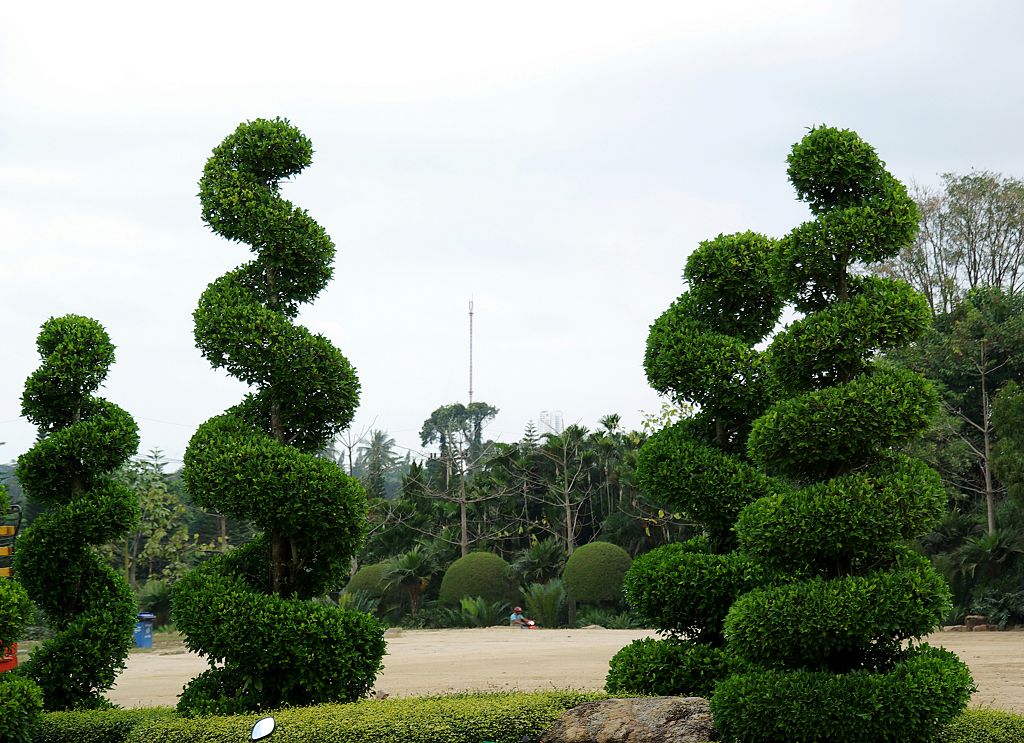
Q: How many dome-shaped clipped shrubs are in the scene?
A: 3